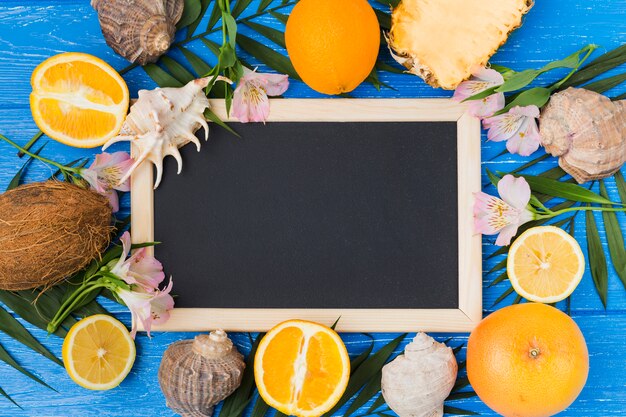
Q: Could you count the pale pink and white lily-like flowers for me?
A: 7